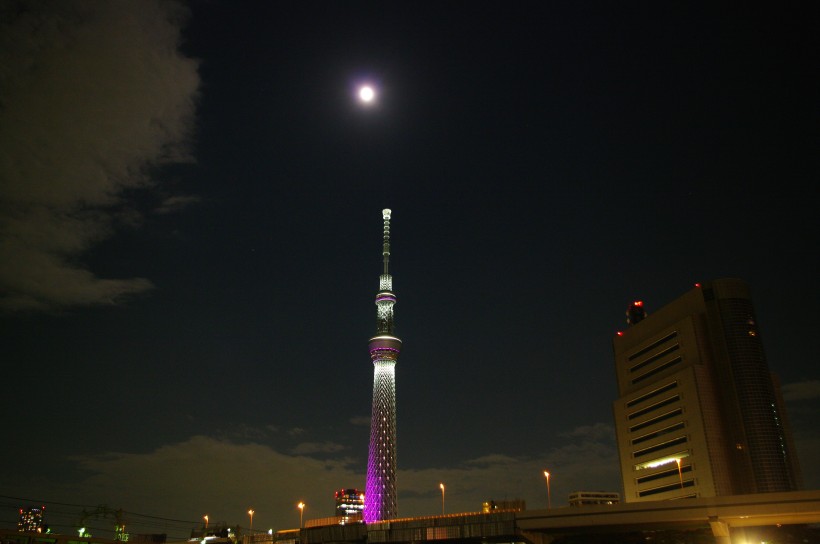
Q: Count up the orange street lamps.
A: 6